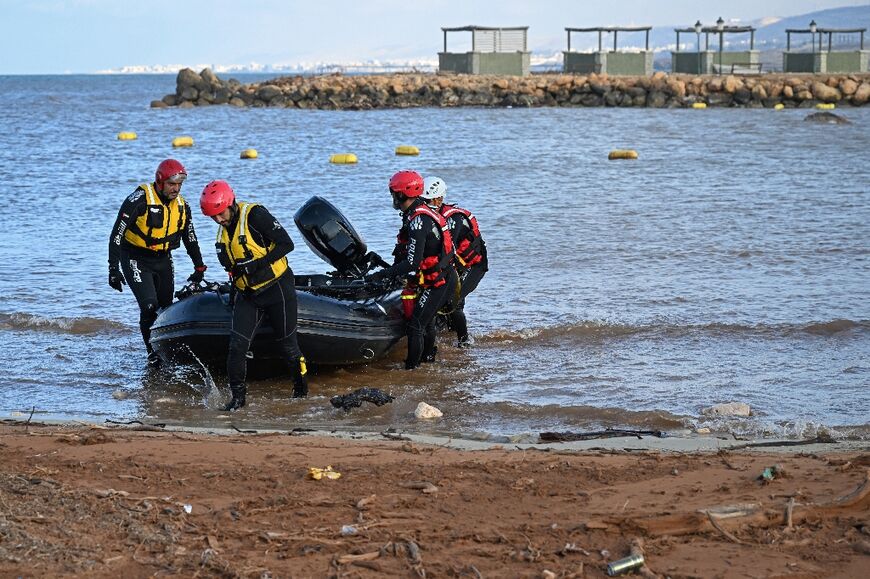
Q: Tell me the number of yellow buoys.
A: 9